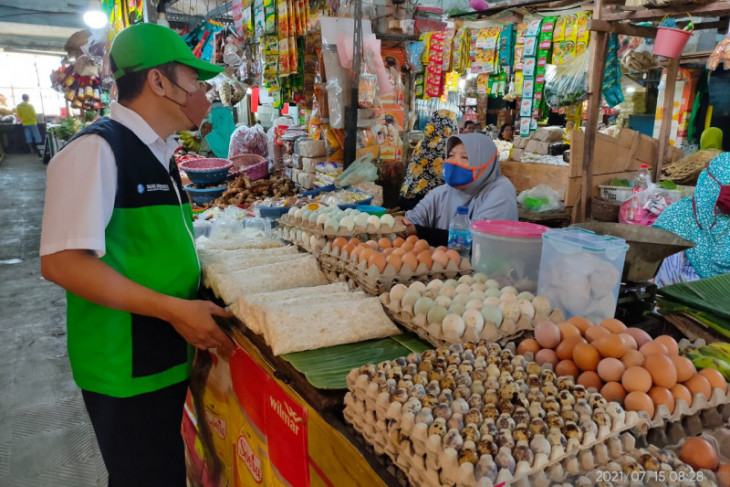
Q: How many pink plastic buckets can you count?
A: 1